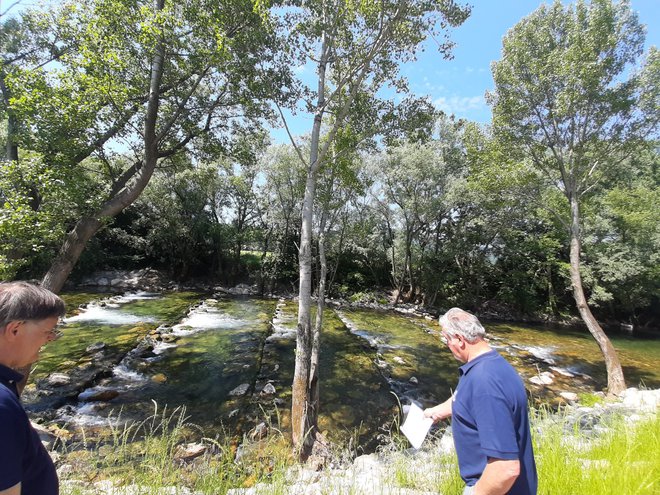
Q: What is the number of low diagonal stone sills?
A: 5